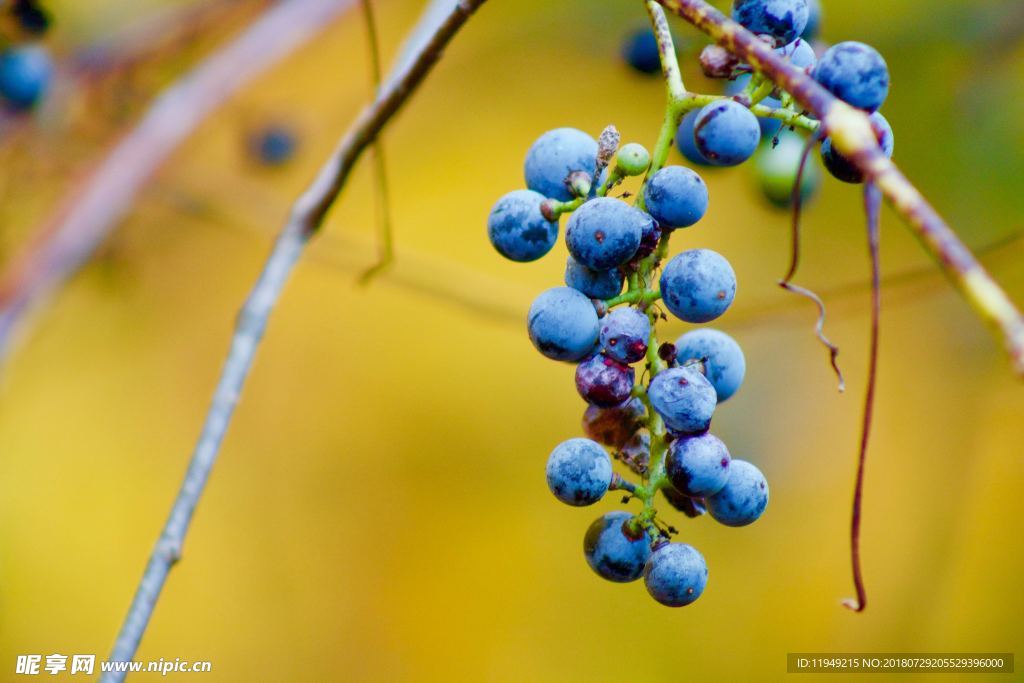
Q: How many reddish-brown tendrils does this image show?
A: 2